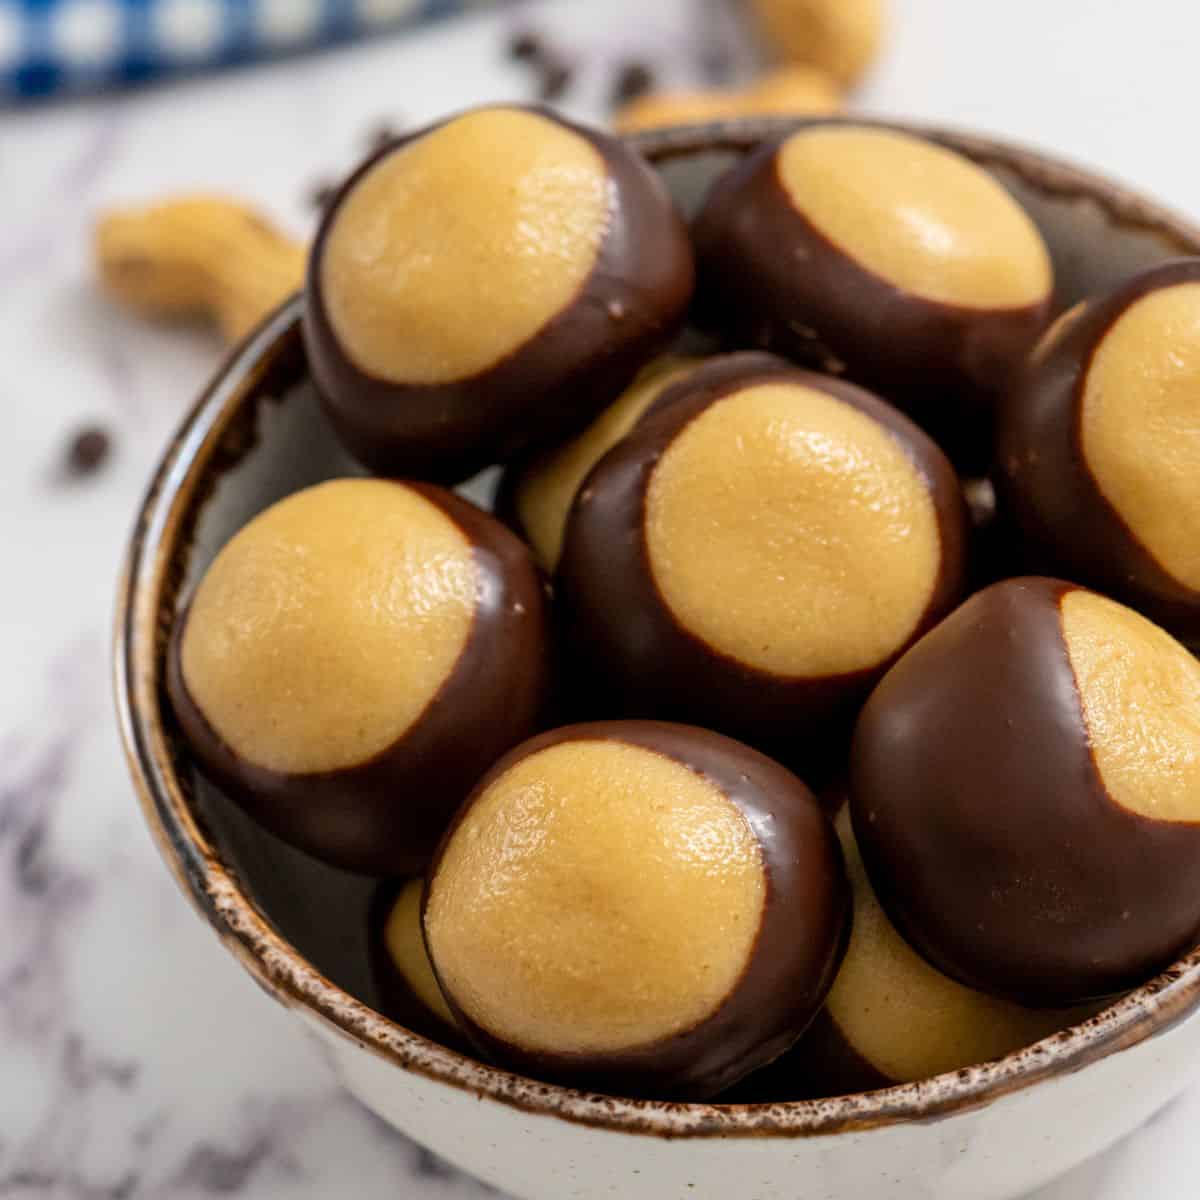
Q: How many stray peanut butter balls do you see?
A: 0